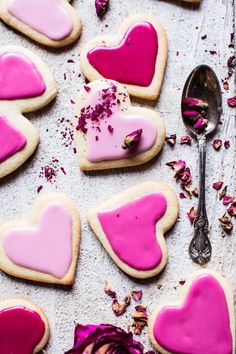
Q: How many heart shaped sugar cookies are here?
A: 9